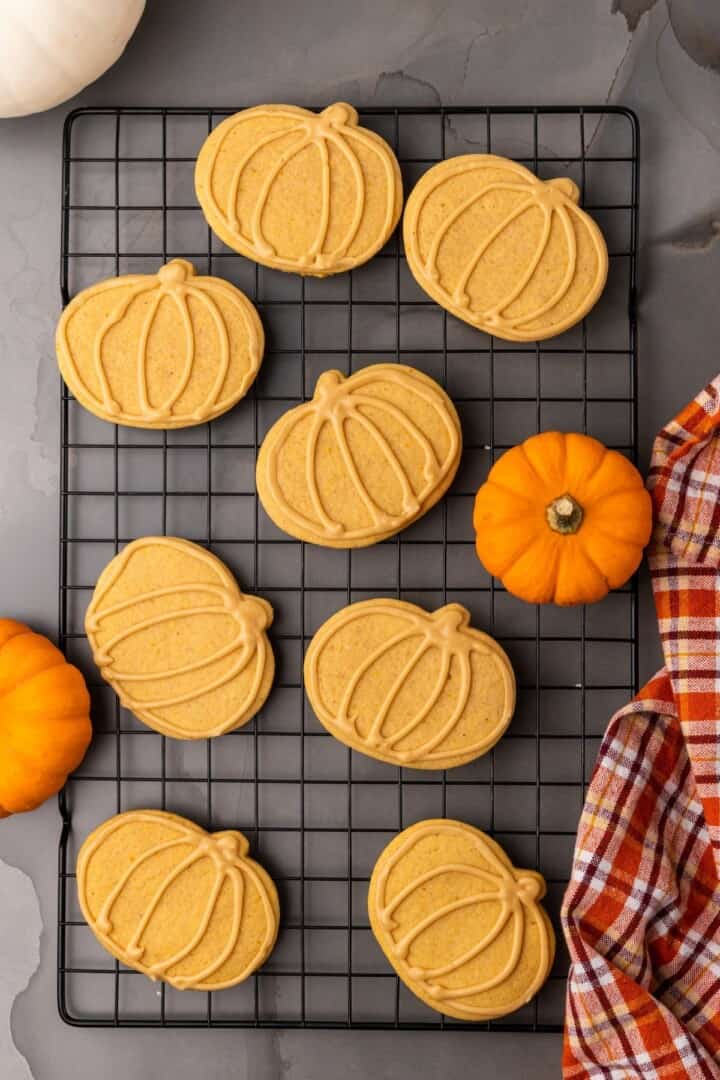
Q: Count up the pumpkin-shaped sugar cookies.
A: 8